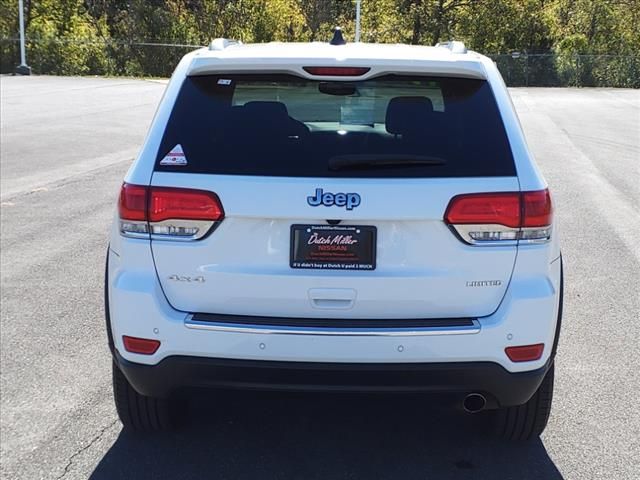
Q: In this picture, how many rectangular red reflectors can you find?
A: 2